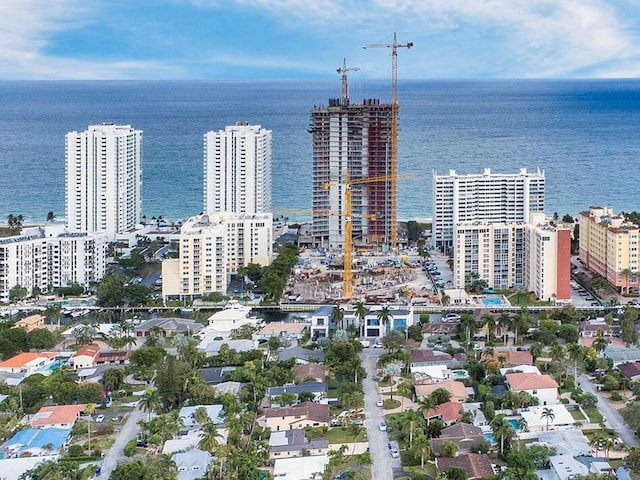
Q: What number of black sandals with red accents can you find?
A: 0